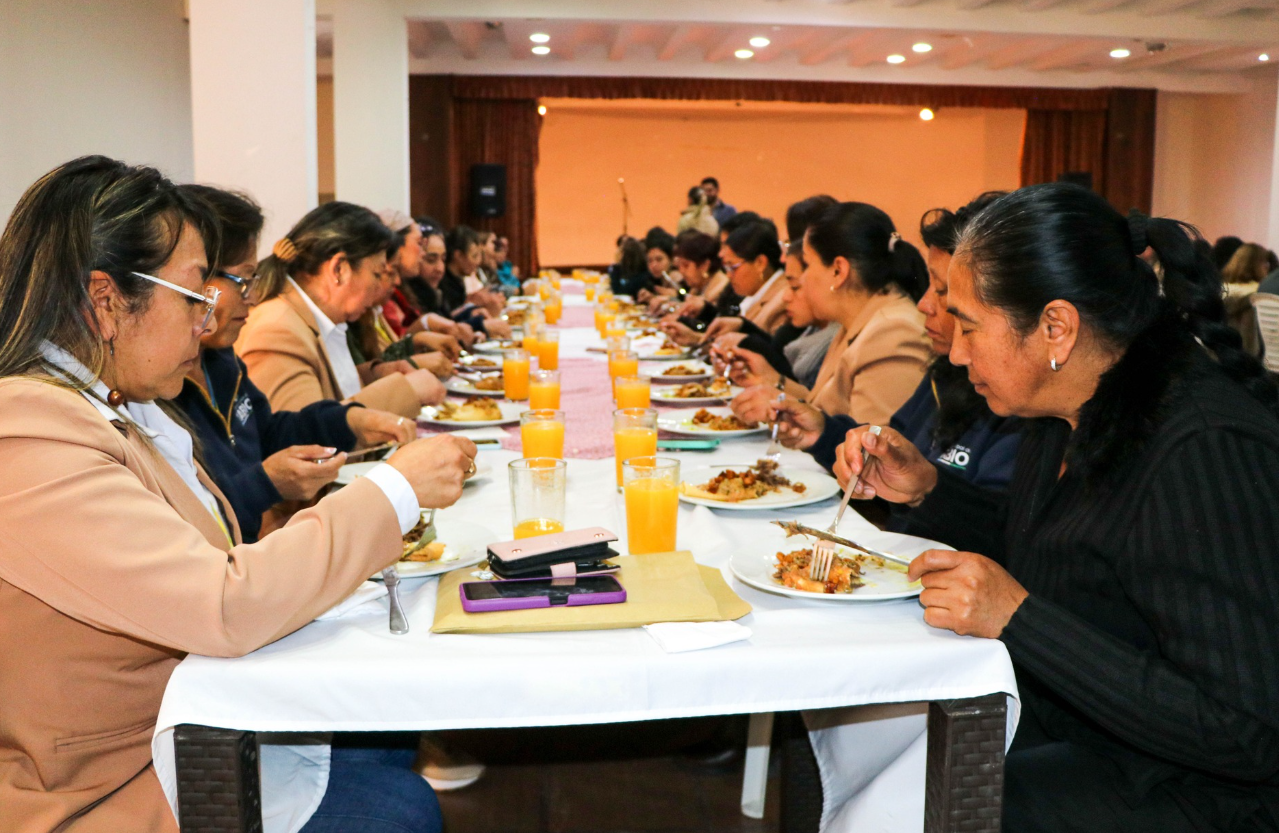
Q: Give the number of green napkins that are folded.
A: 0